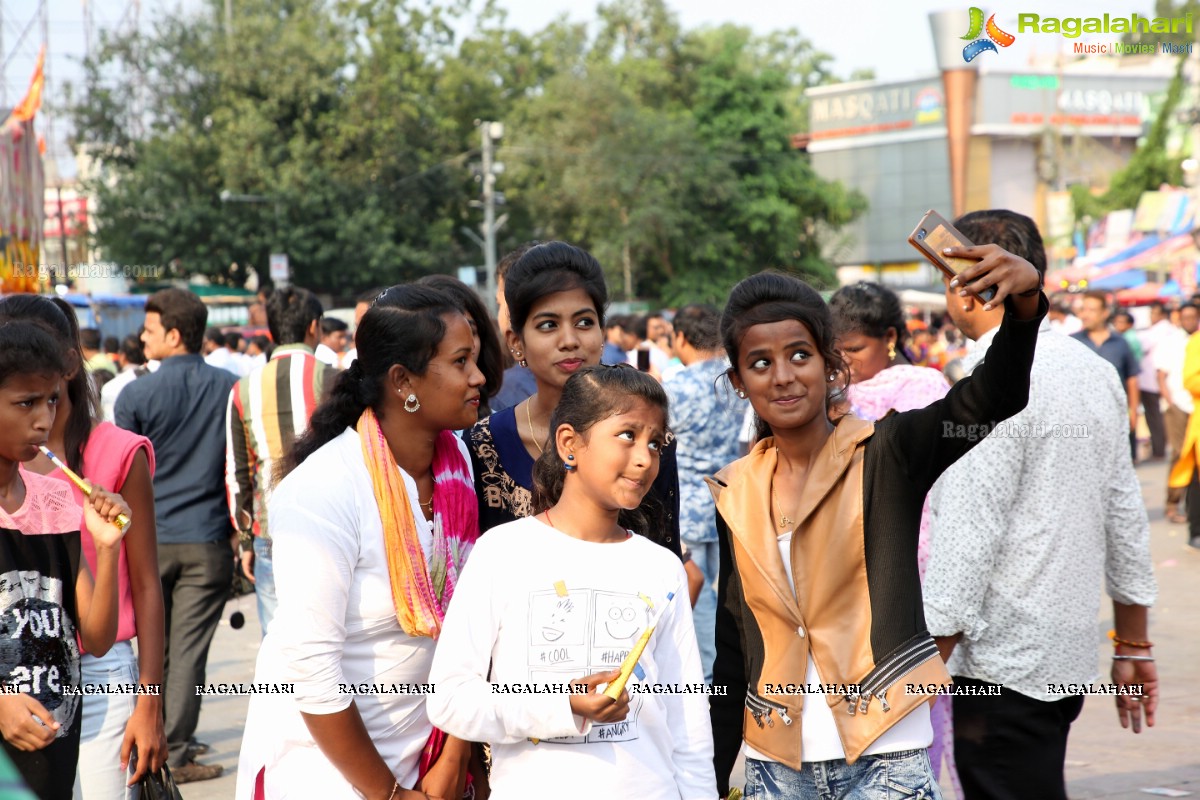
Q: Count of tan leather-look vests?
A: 1